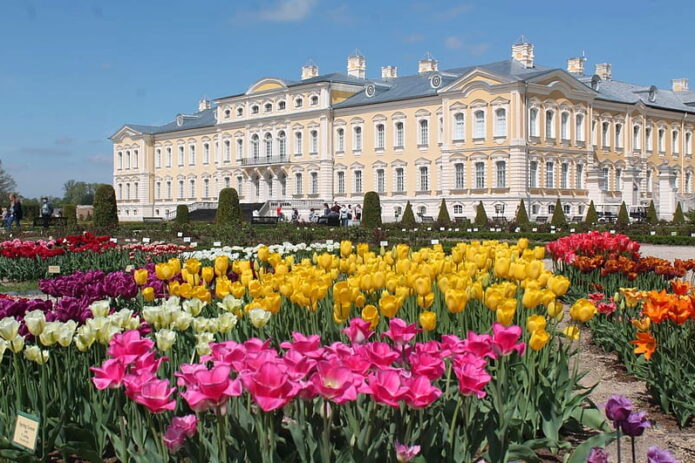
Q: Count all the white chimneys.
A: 9